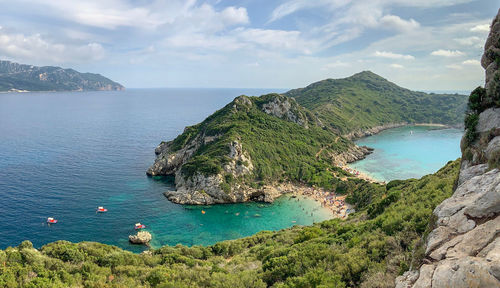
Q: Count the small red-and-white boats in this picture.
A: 3